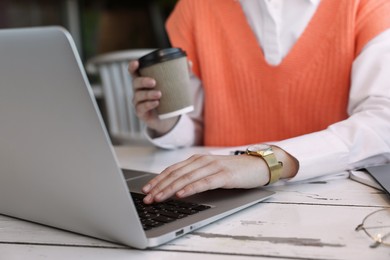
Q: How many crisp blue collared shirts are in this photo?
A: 0